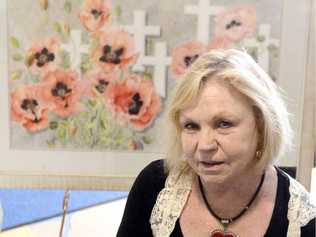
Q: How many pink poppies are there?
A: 9